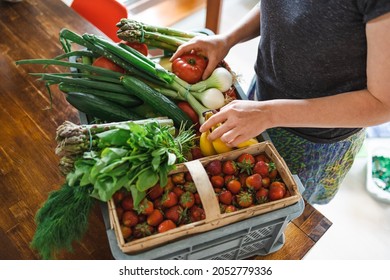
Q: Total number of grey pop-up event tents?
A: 0